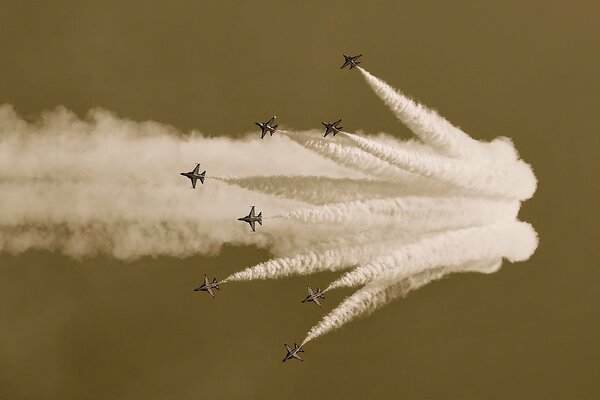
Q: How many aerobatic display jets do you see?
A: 8